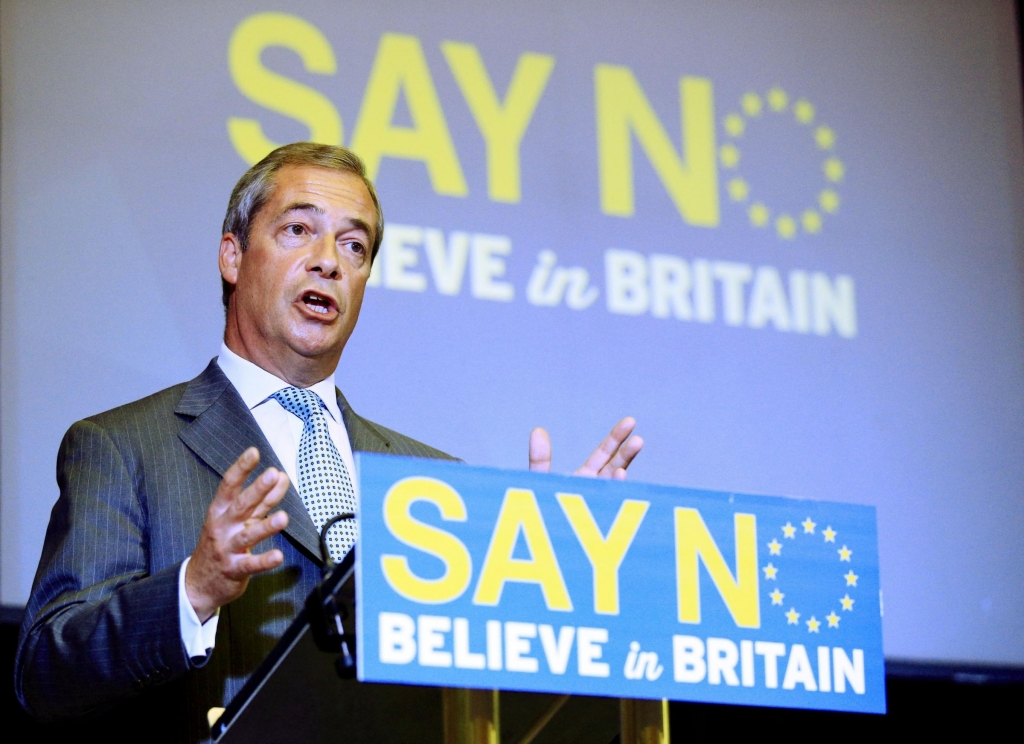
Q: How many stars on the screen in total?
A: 12